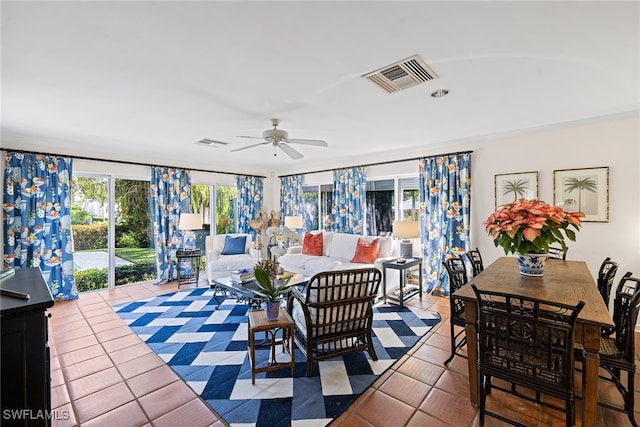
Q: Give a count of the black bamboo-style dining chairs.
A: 6